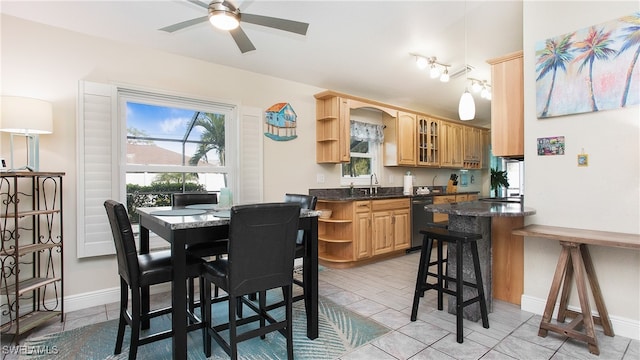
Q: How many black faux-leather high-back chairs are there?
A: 4